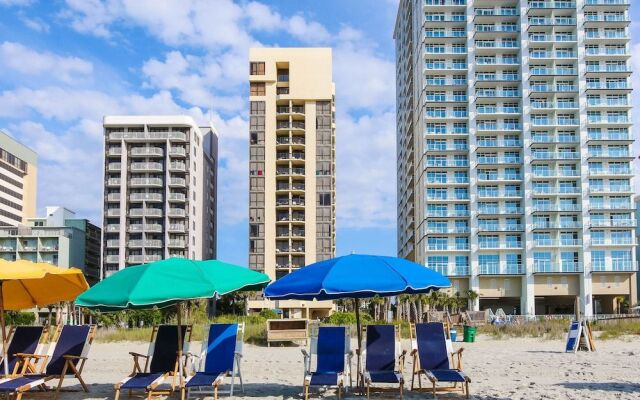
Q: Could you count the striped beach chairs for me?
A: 7